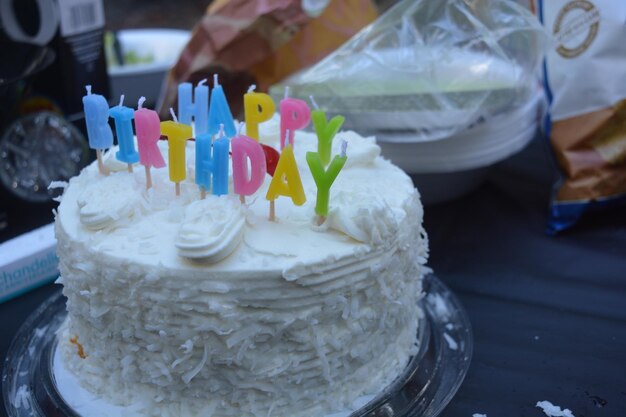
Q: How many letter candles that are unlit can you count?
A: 13